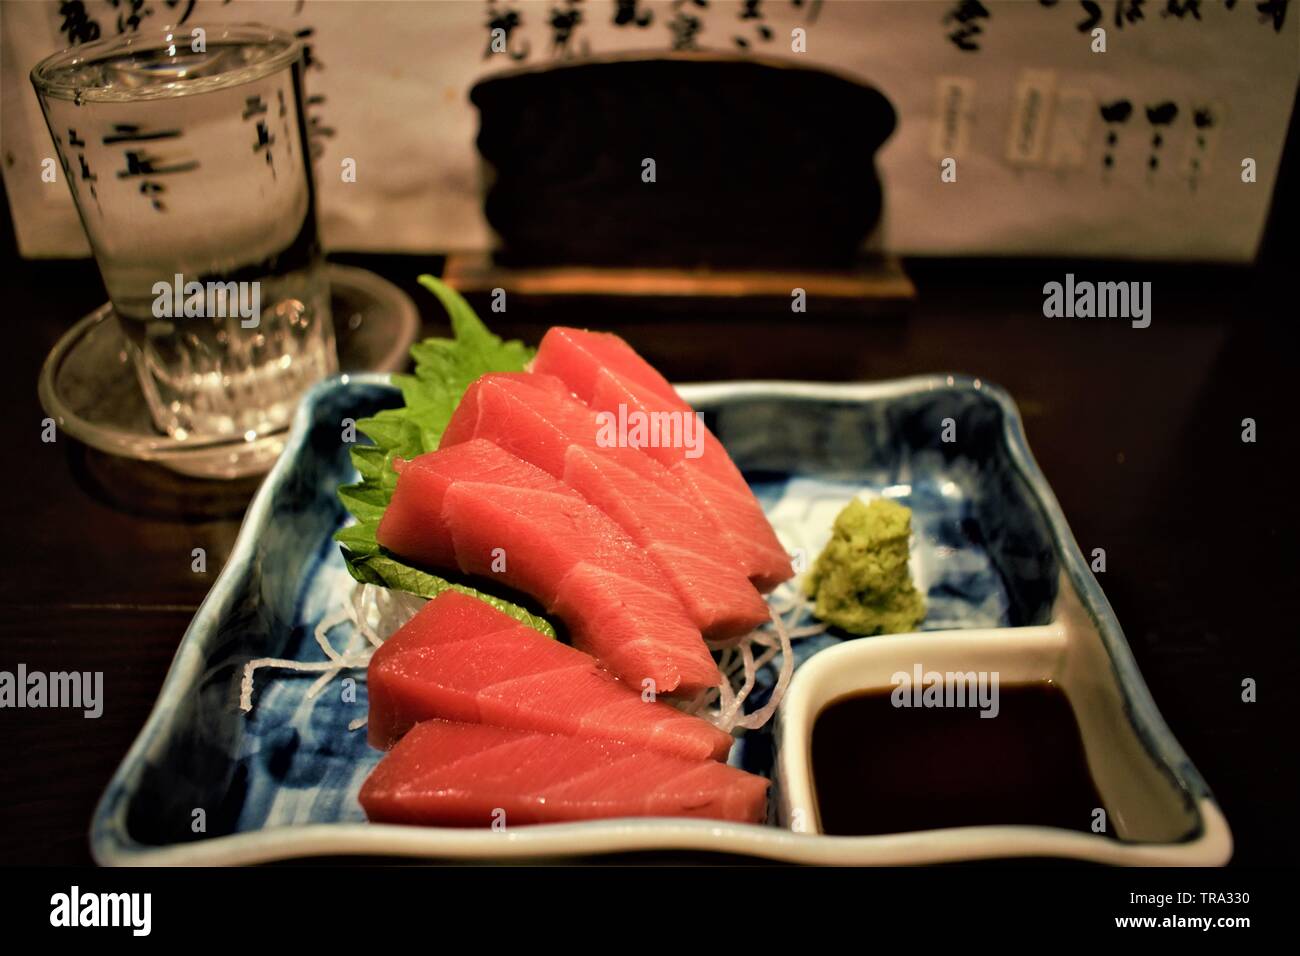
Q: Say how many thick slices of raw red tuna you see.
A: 5